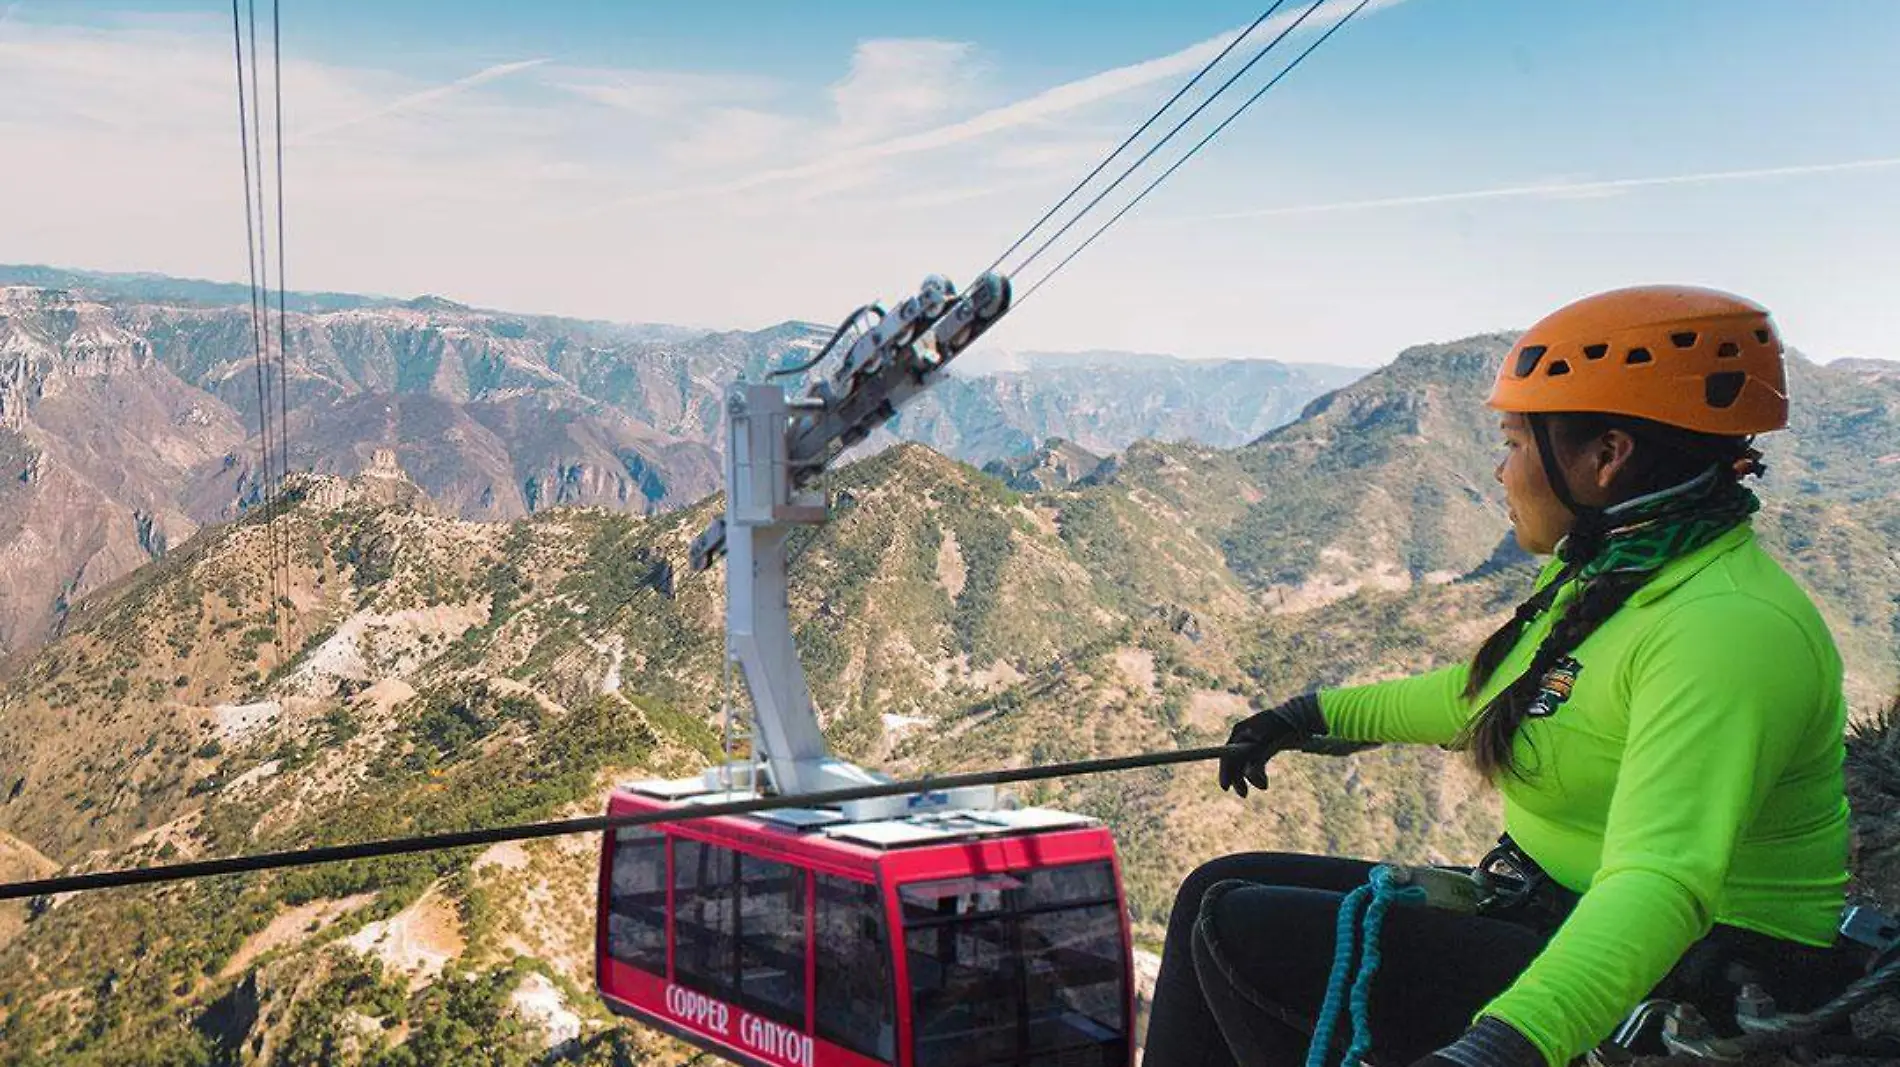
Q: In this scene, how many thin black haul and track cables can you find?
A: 6